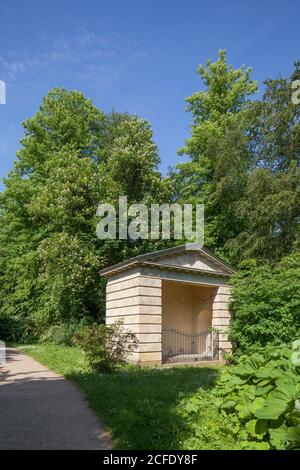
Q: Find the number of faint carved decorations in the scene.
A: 2